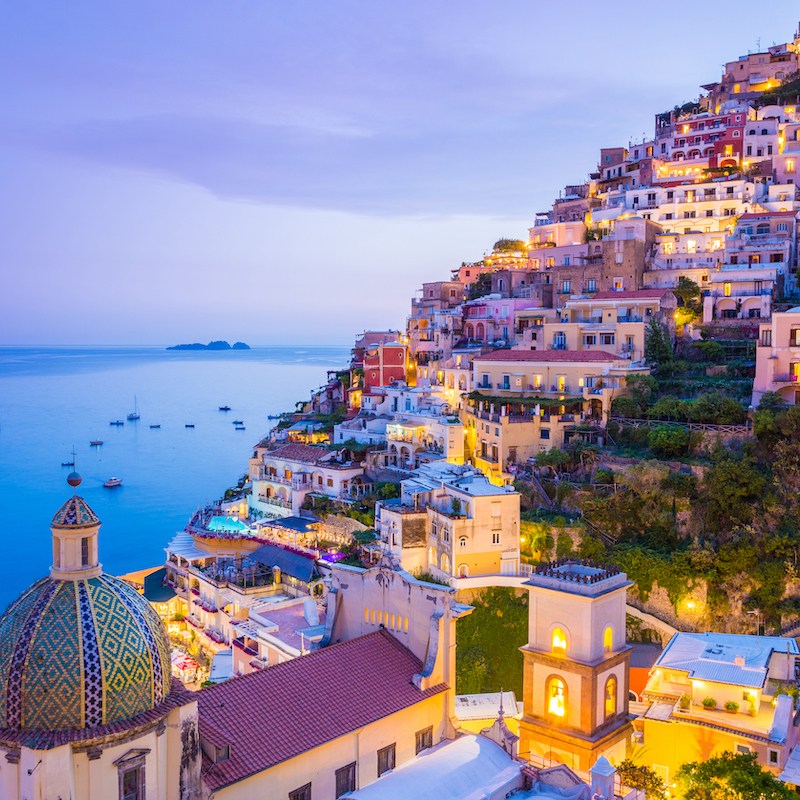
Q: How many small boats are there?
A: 11